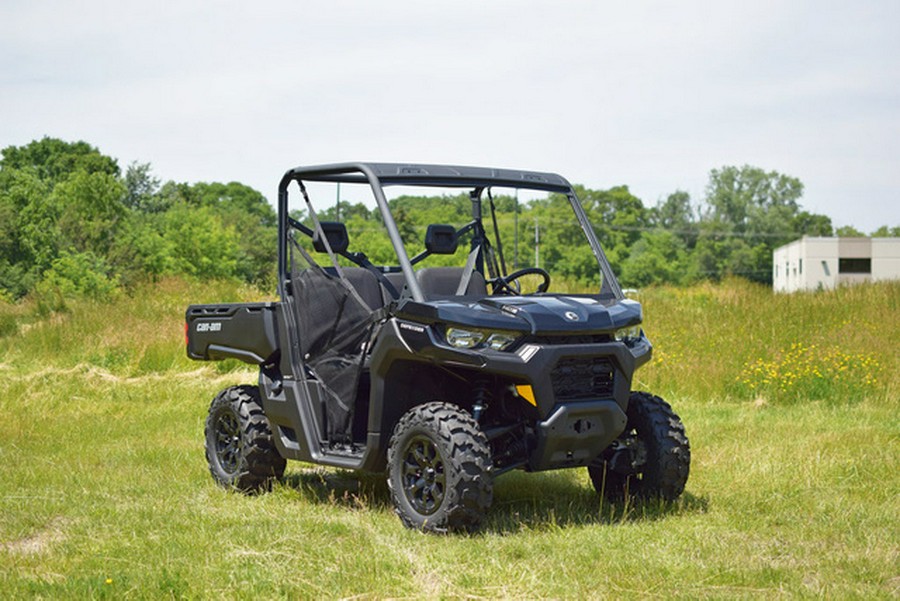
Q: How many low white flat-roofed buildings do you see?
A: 1